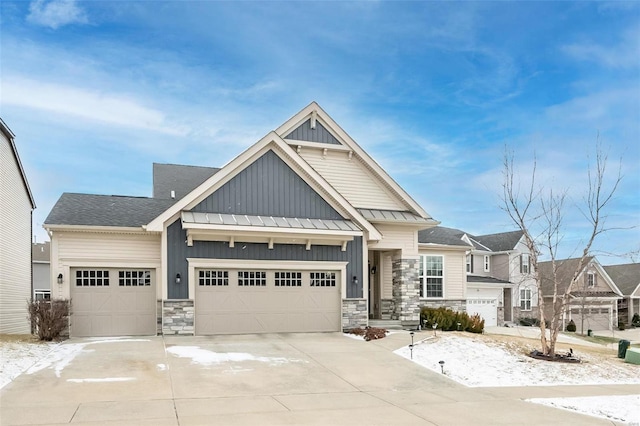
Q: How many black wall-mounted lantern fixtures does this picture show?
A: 4